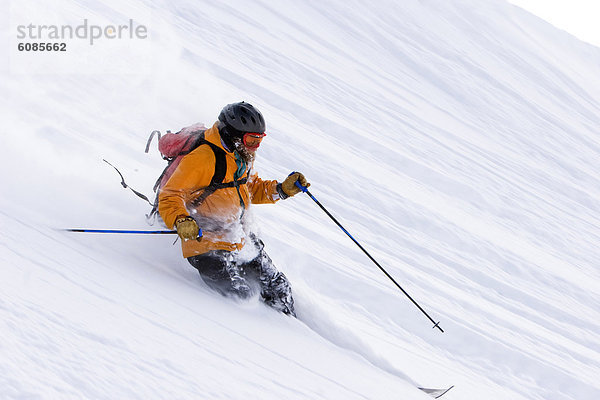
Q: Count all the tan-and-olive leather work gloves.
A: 2